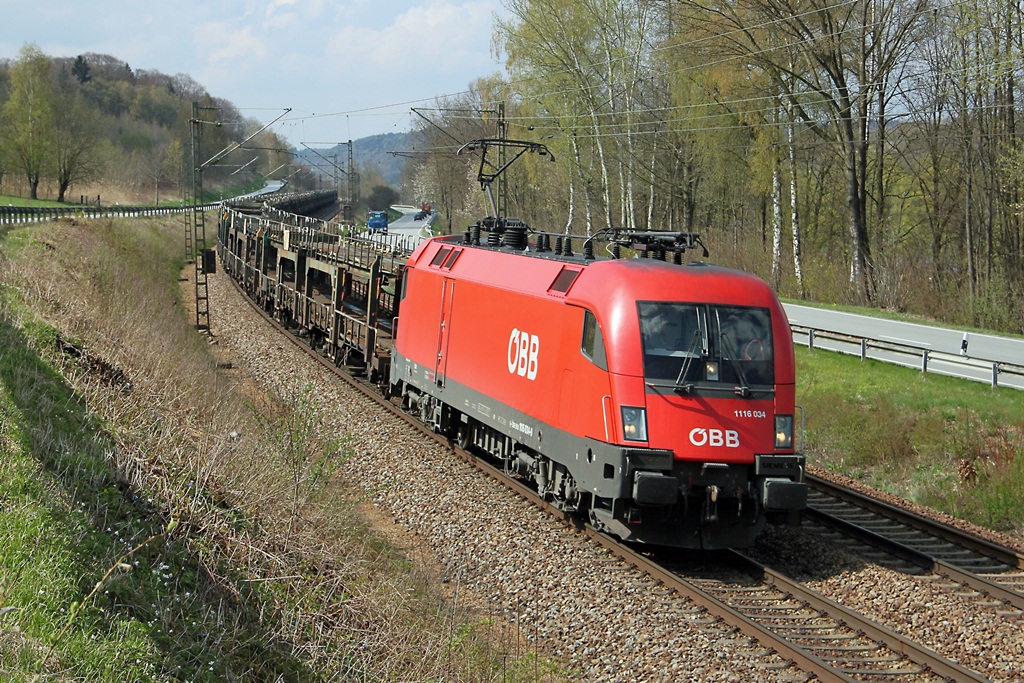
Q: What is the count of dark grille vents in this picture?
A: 3